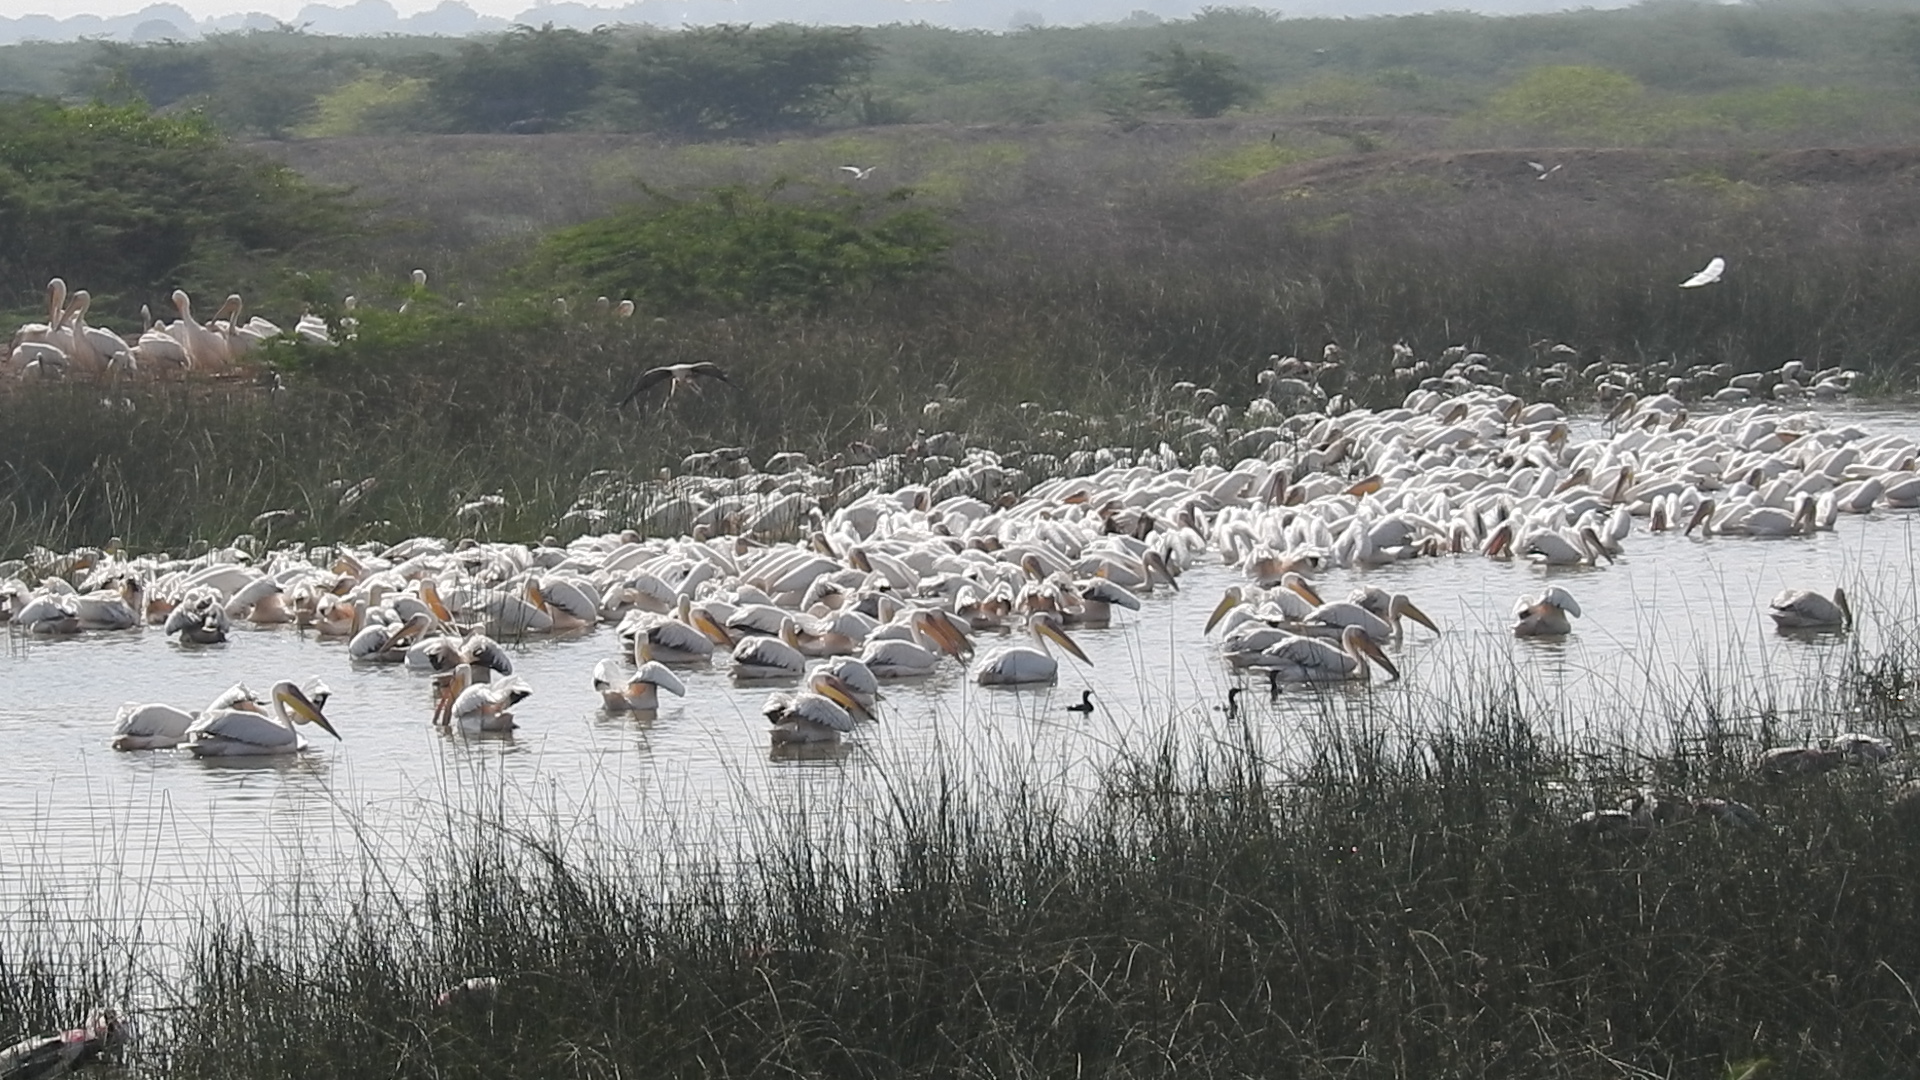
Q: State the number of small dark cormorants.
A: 3